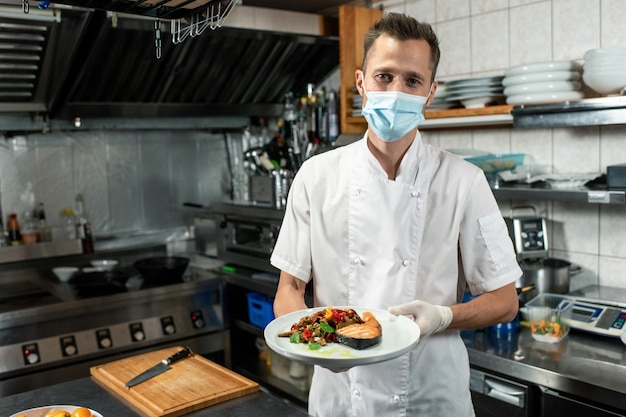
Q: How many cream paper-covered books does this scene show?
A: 0